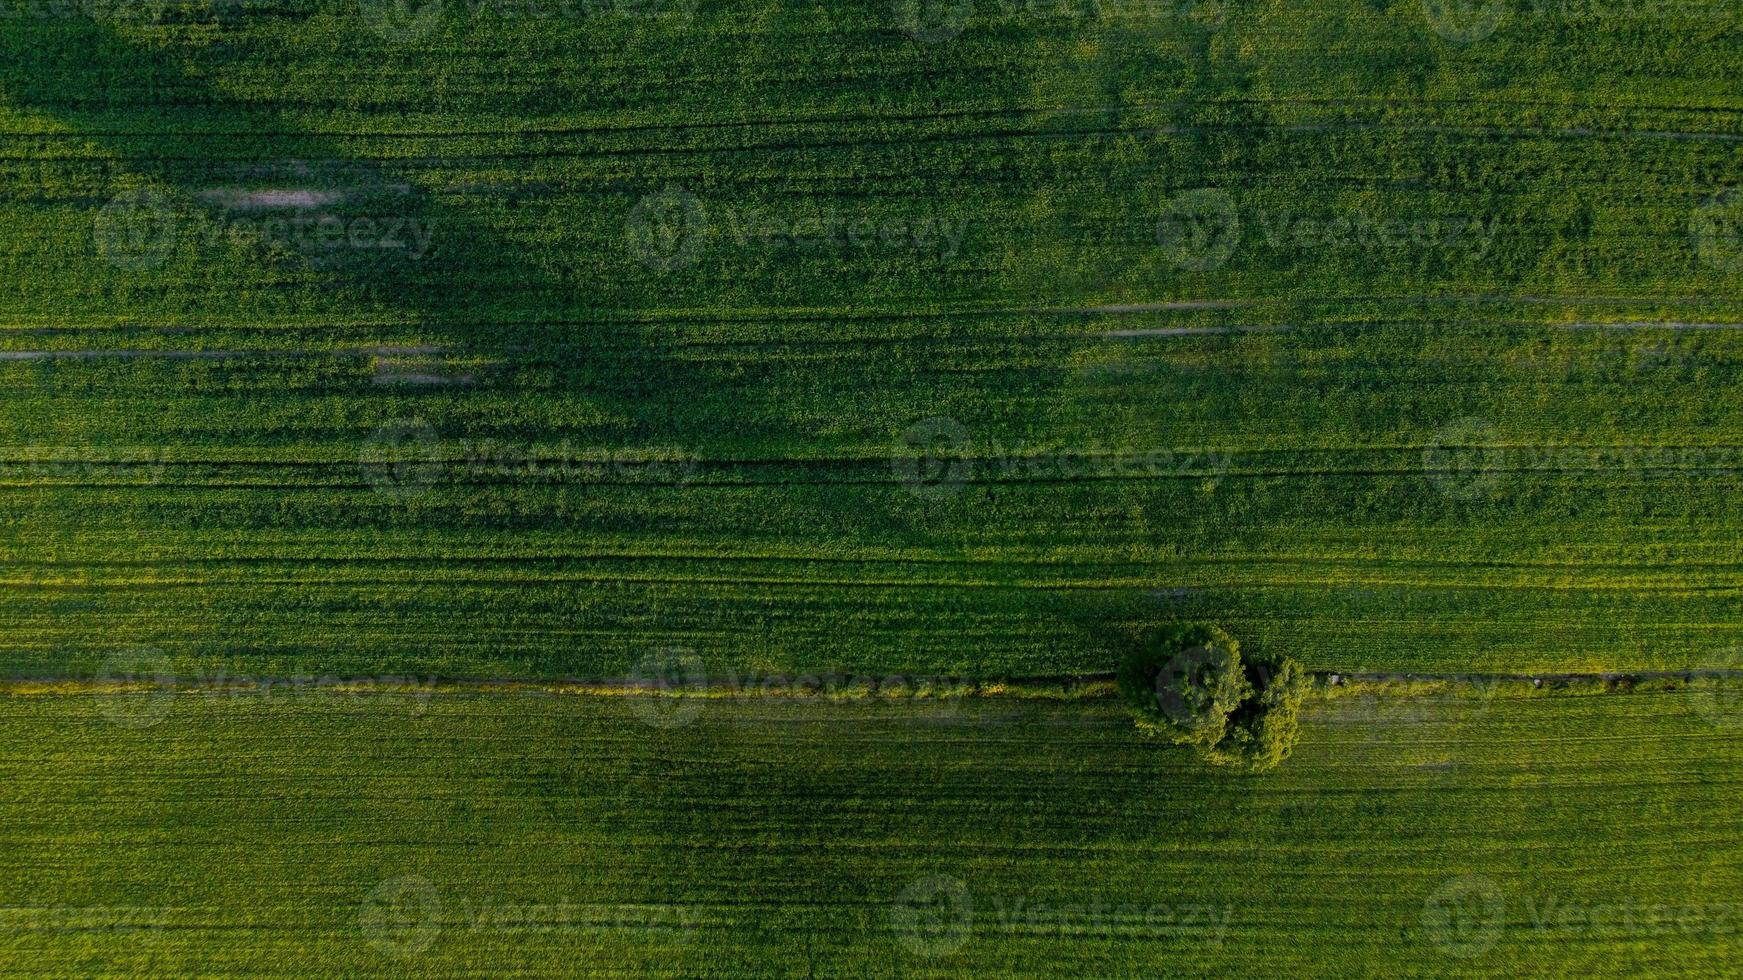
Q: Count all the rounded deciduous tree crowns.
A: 2